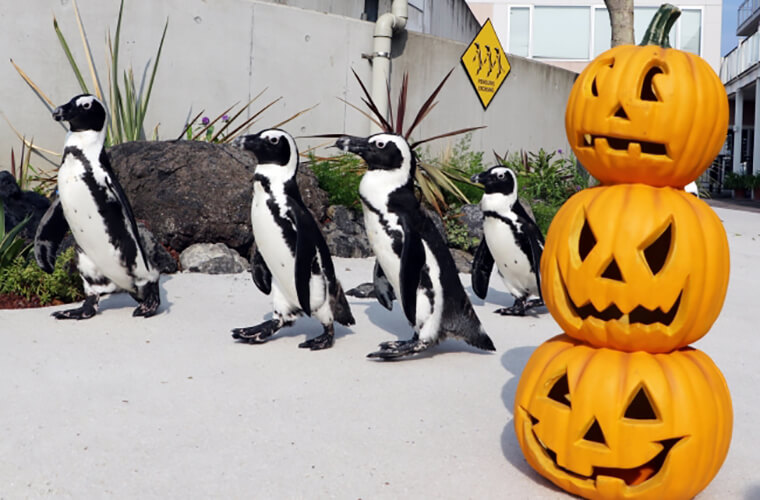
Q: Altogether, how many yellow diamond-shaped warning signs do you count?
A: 1